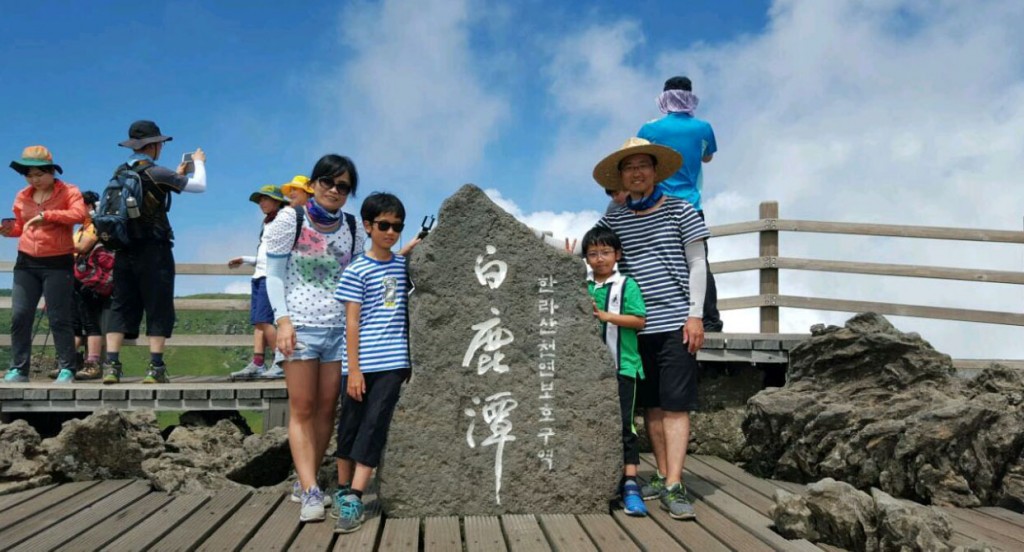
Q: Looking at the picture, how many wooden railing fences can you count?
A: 2